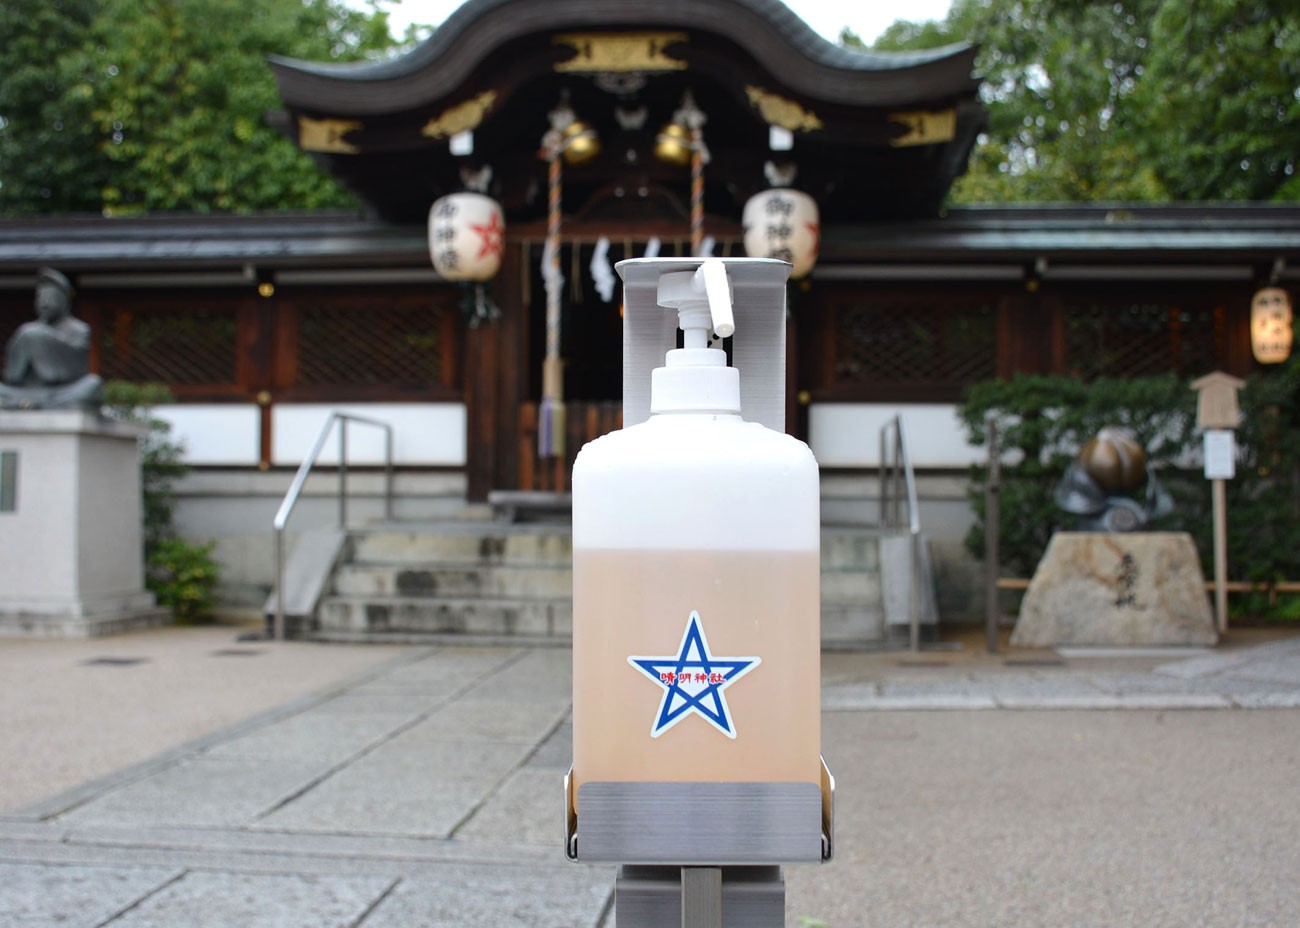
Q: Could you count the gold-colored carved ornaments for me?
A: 5